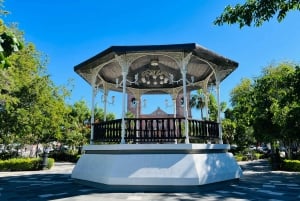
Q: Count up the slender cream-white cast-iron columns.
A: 8